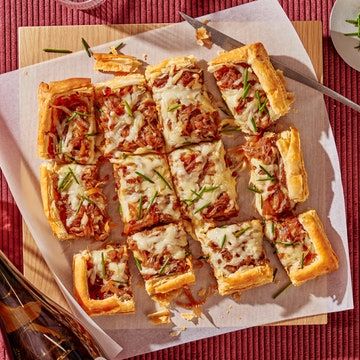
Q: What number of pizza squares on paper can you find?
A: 12